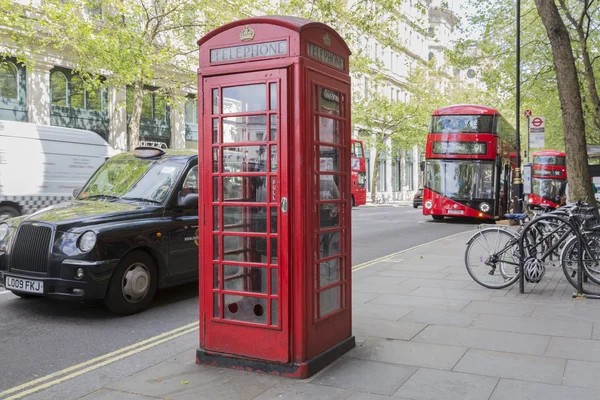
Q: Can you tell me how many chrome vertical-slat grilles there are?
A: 1